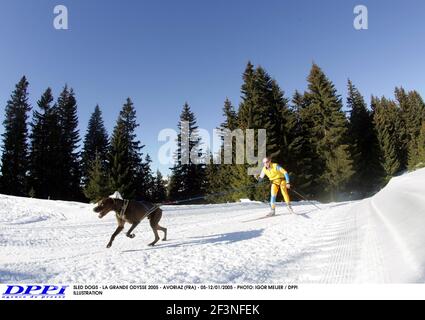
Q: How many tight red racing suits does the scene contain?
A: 0